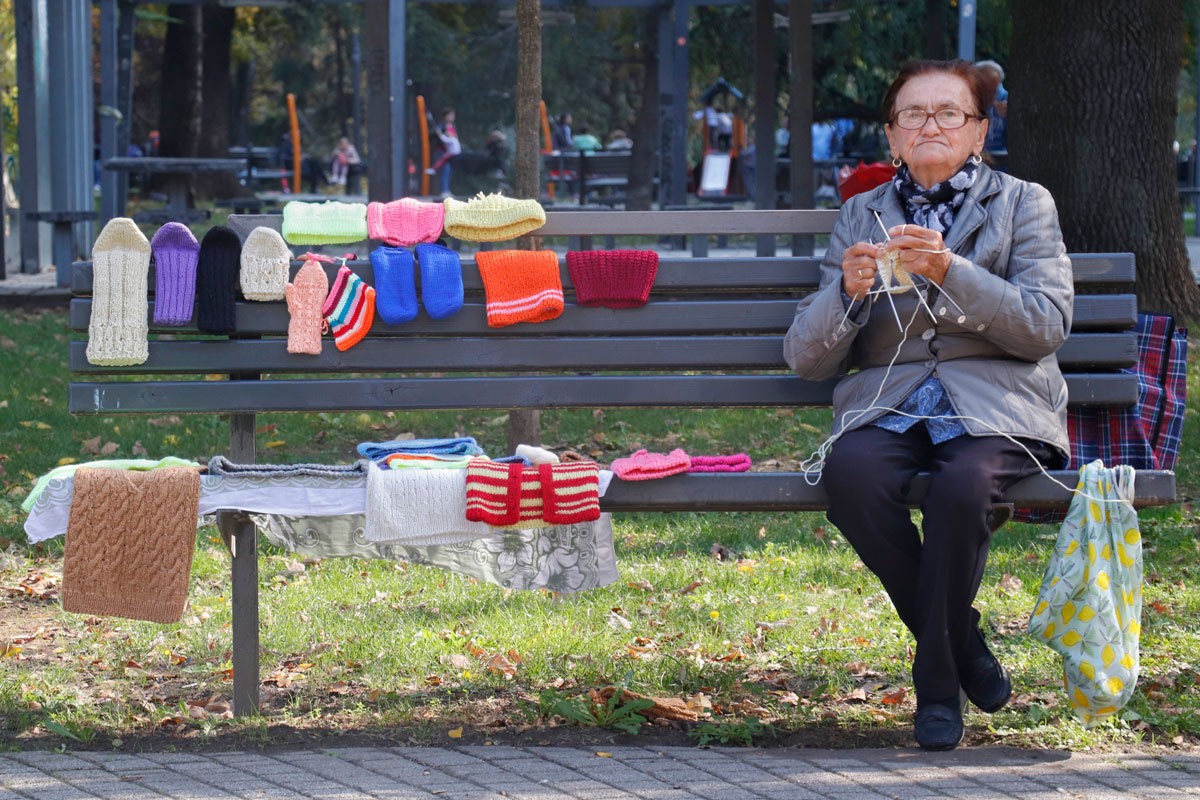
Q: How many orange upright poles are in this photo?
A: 3